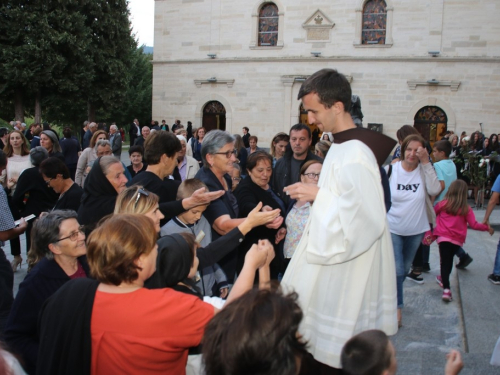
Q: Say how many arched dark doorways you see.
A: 2